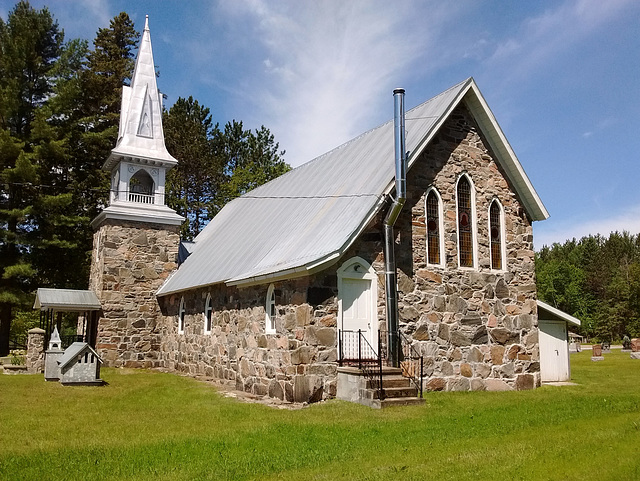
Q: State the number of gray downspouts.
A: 1